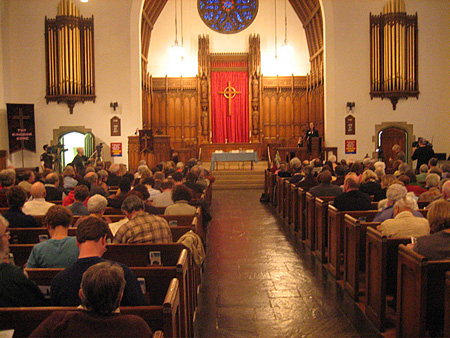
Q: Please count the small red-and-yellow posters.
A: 2